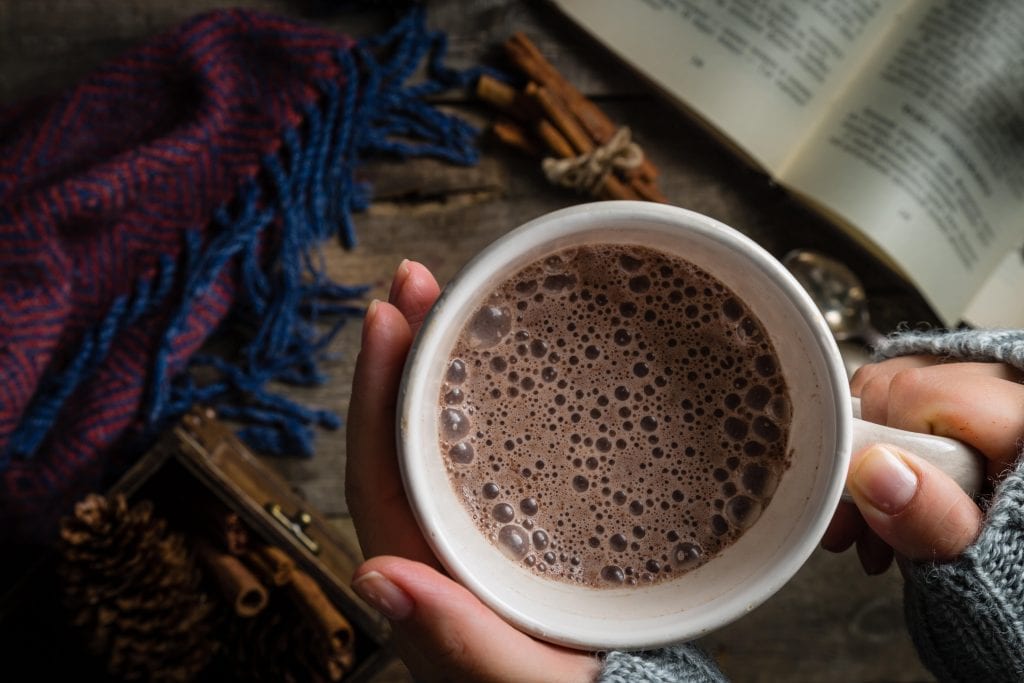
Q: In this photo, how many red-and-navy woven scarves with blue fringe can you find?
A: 1